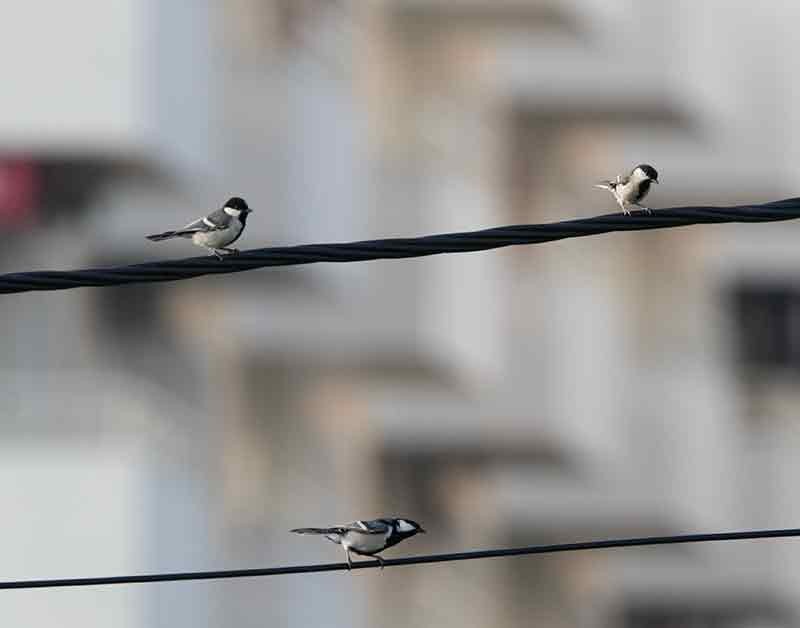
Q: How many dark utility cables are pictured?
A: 2